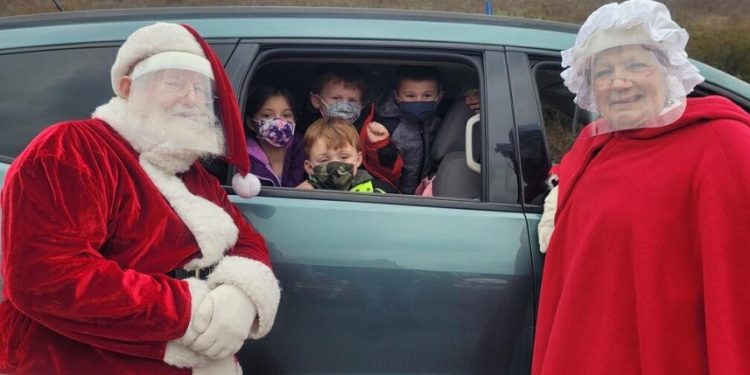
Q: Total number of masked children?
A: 4